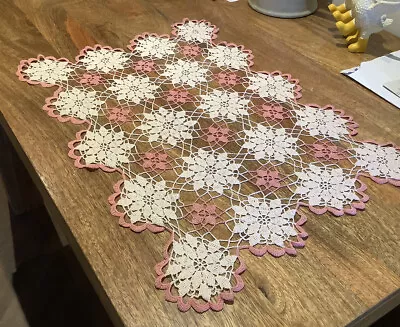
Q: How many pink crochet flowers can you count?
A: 12